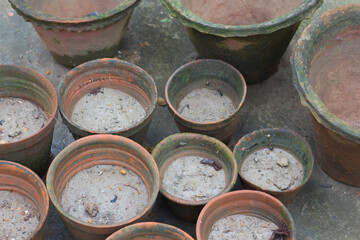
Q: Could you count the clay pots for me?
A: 12